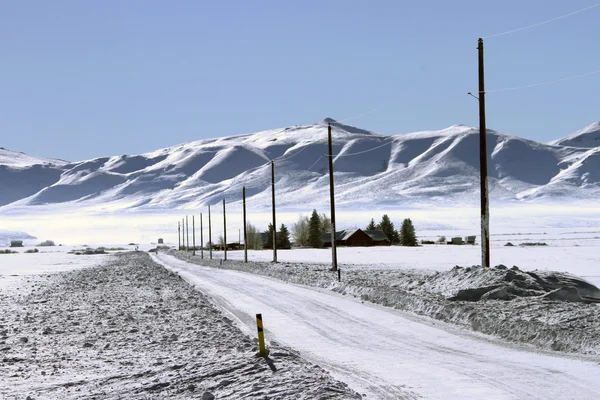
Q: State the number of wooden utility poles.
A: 11